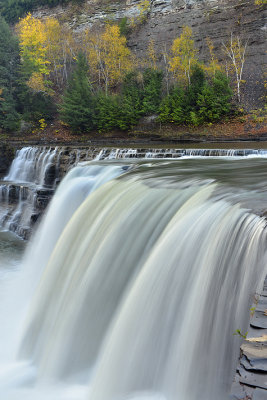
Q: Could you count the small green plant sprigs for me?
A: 2